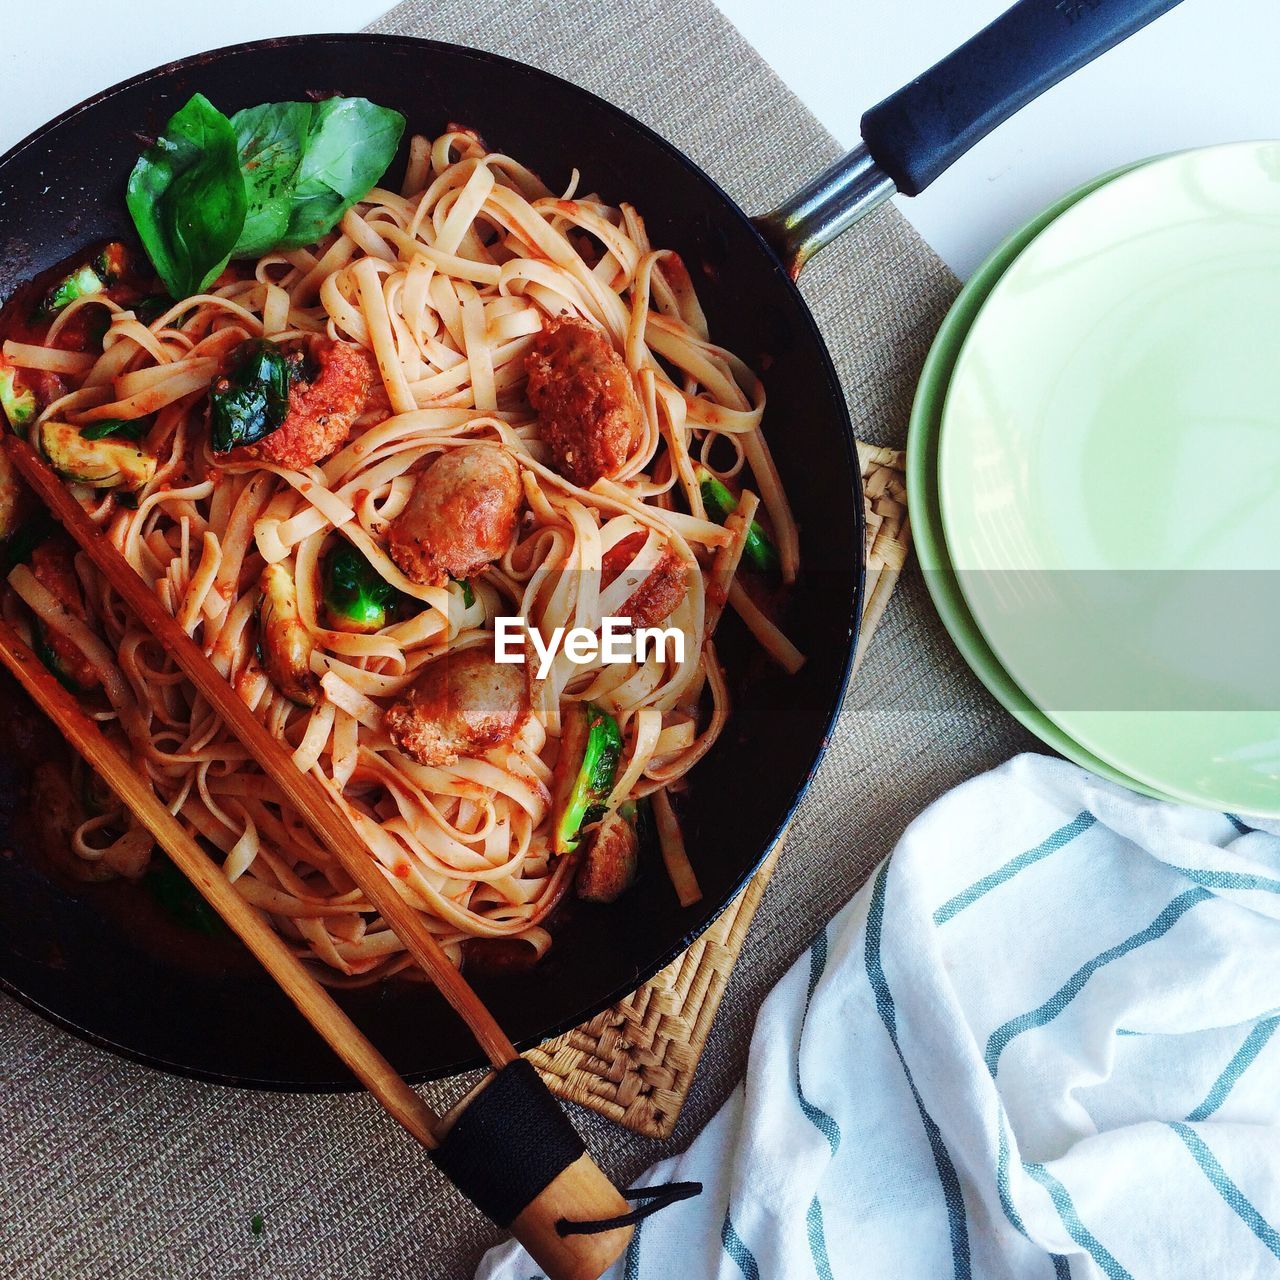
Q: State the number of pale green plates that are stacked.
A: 2